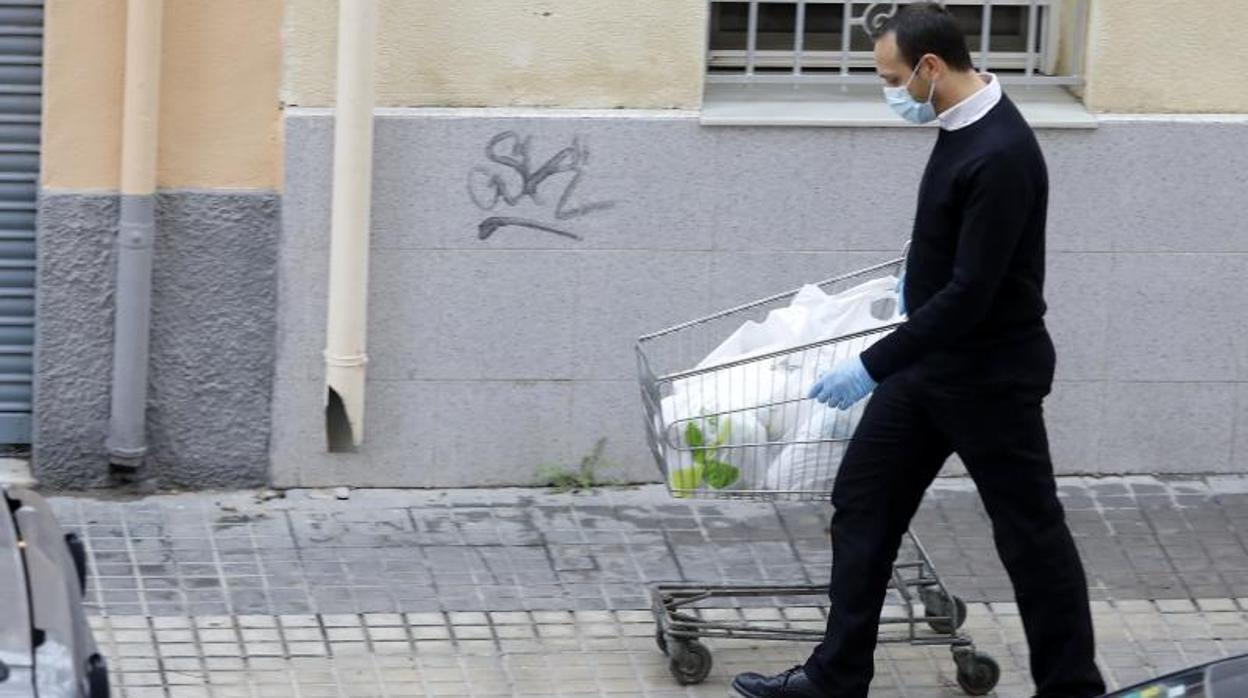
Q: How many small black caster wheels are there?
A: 4